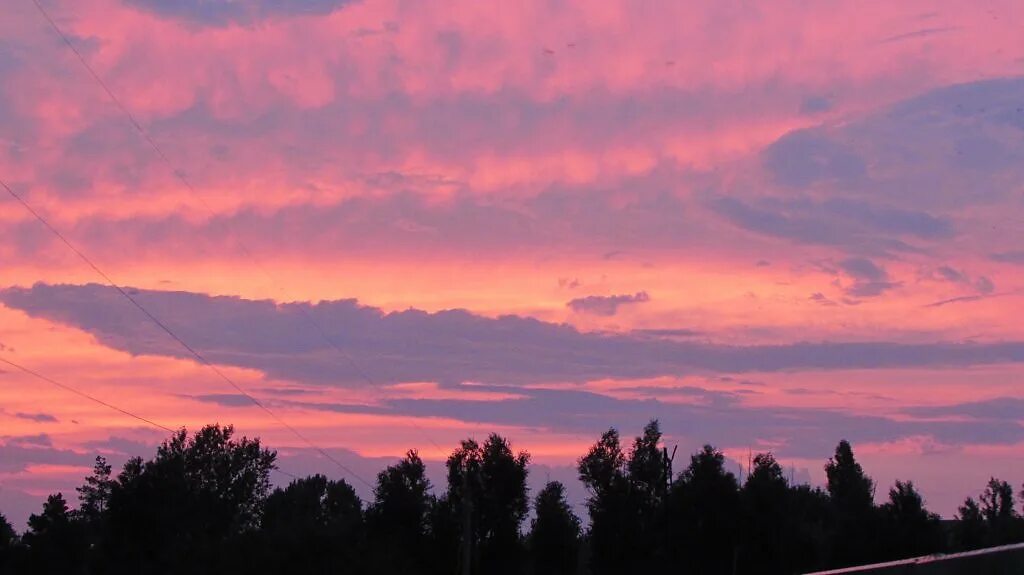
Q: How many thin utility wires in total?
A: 3